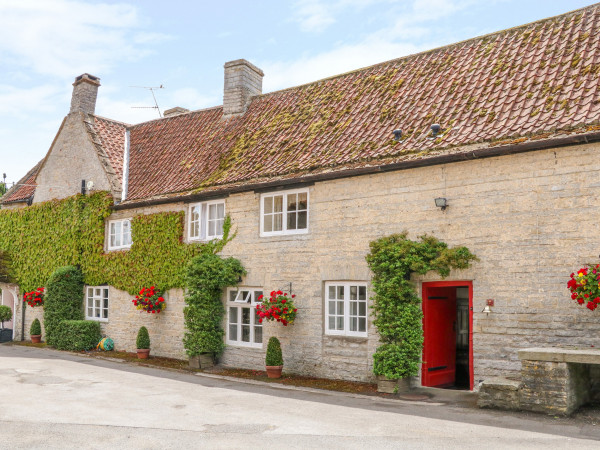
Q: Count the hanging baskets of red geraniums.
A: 4